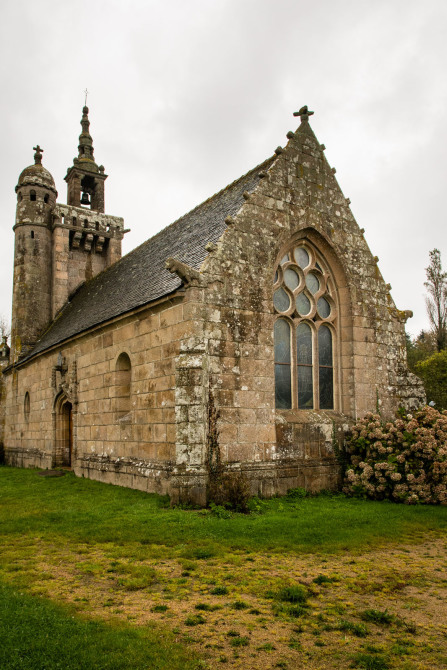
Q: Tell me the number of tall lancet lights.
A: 3